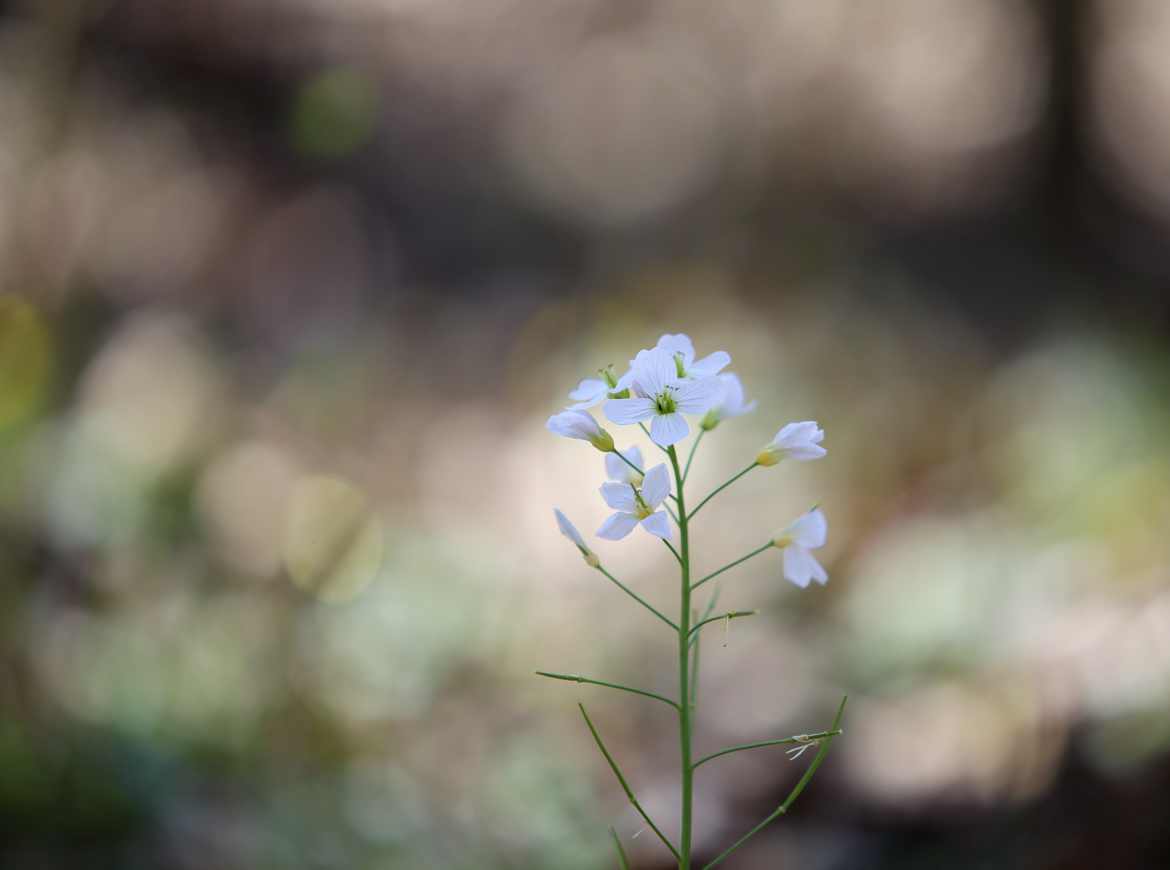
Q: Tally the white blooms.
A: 10